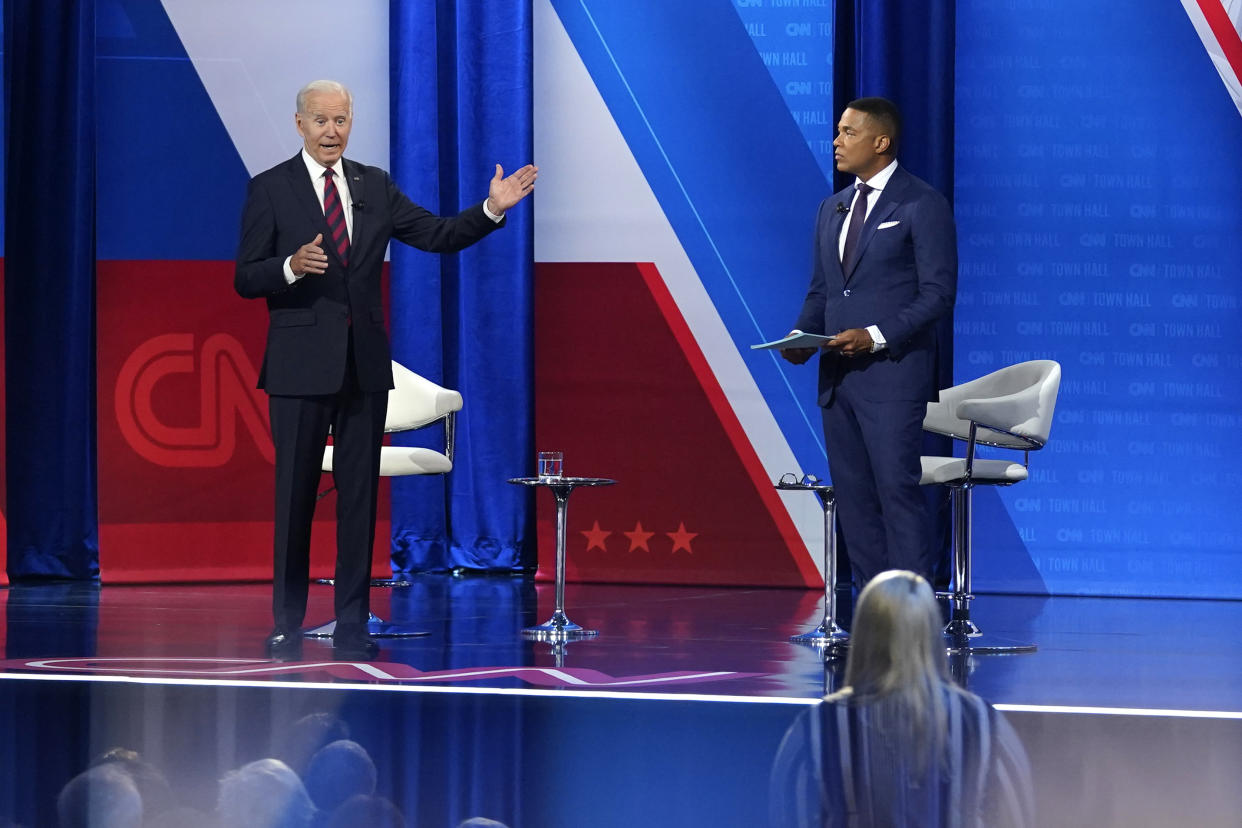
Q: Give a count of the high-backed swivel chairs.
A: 2